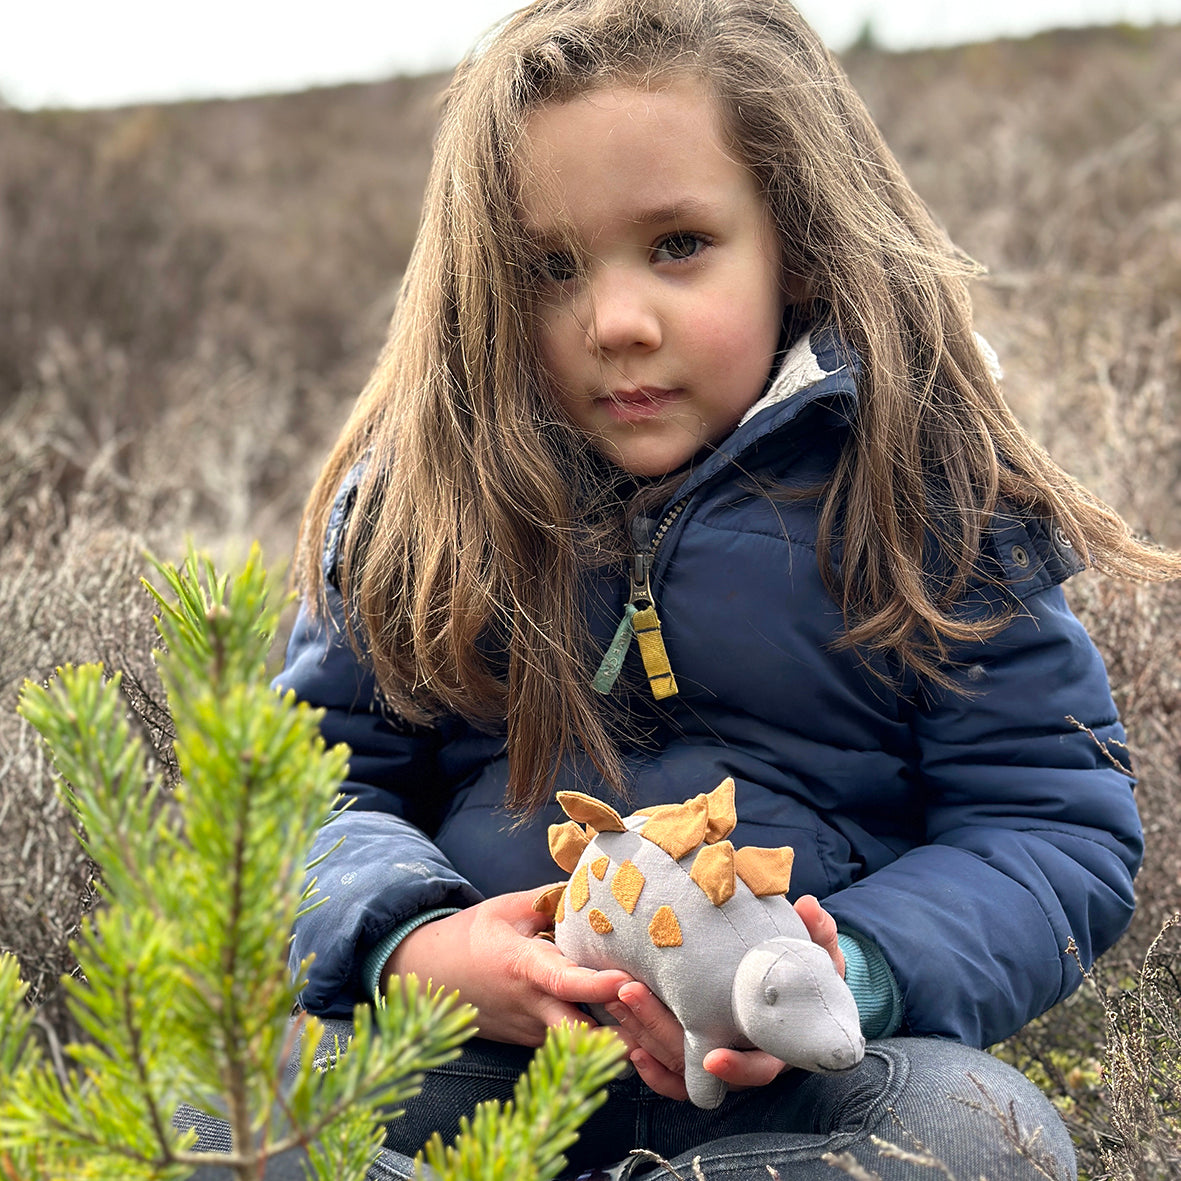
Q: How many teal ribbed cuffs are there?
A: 2